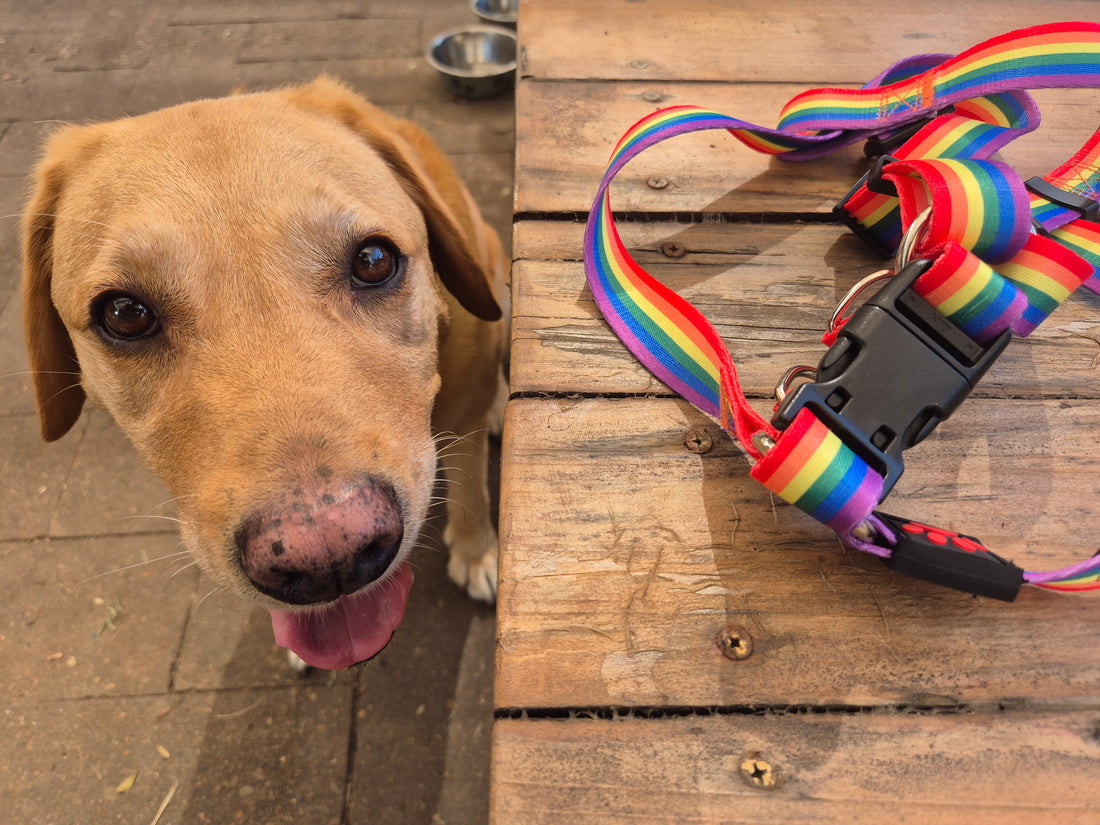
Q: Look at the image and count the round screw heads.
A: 7